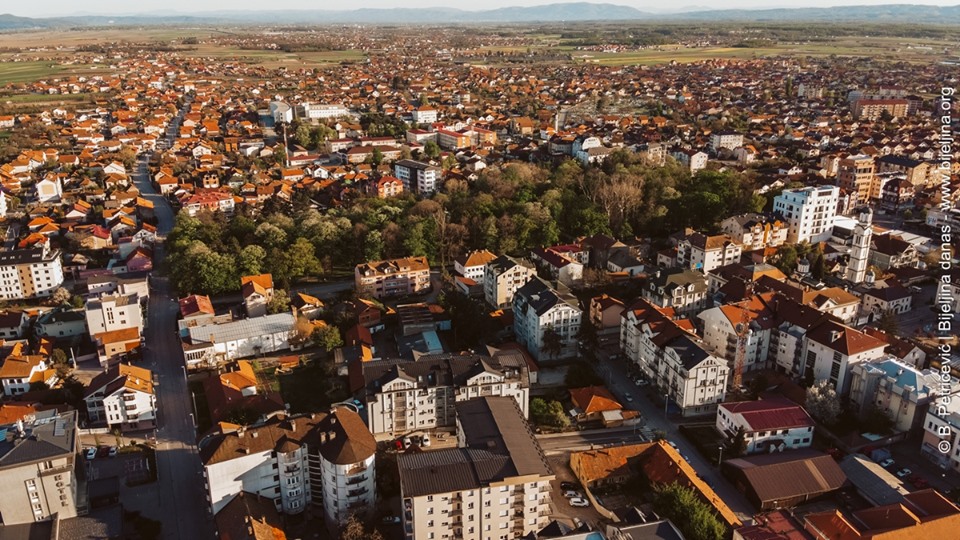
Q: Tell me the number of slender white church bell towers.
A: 1